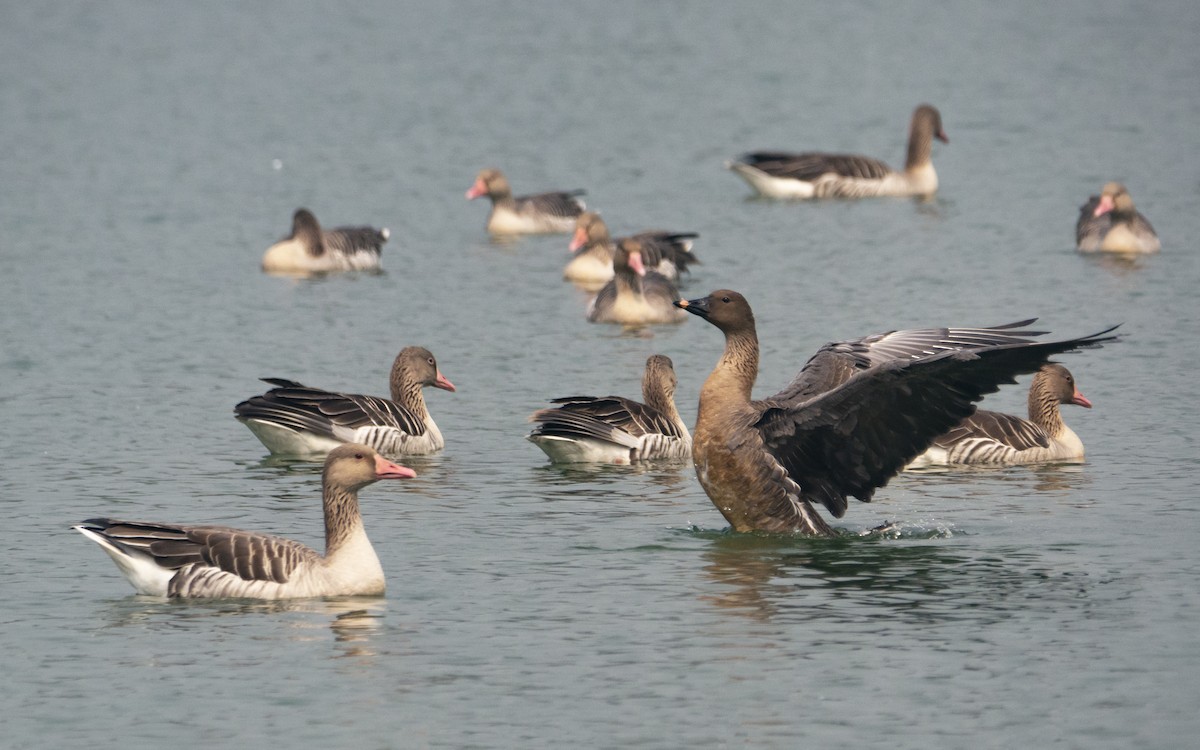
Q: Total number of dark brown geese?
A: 1